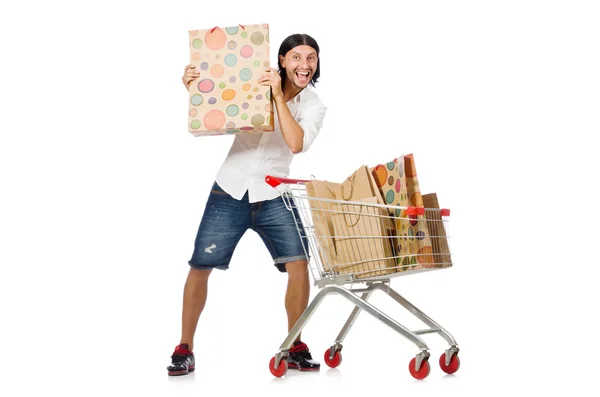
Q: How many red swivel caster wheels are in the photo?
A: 4